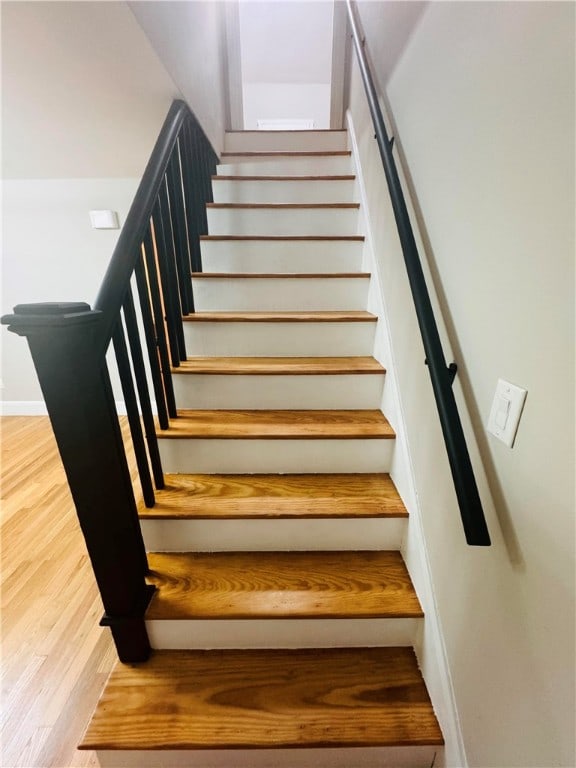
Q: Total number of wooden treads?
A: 12